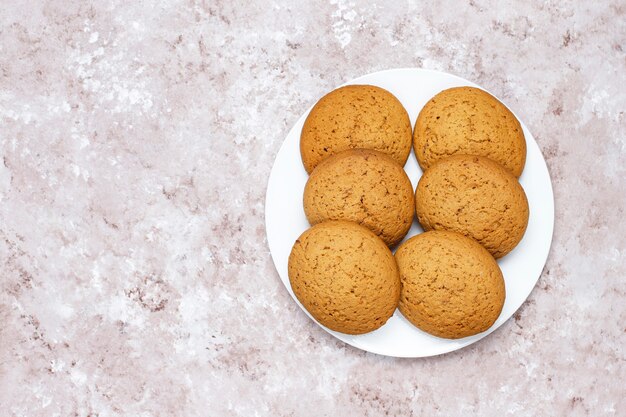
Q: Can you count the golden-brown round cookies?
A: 6